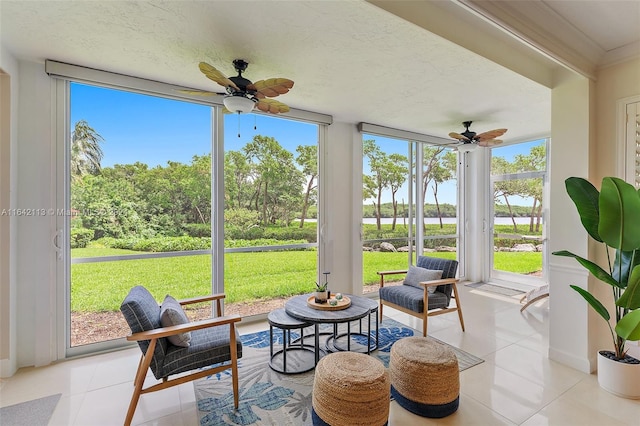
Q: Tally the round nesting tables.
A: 3